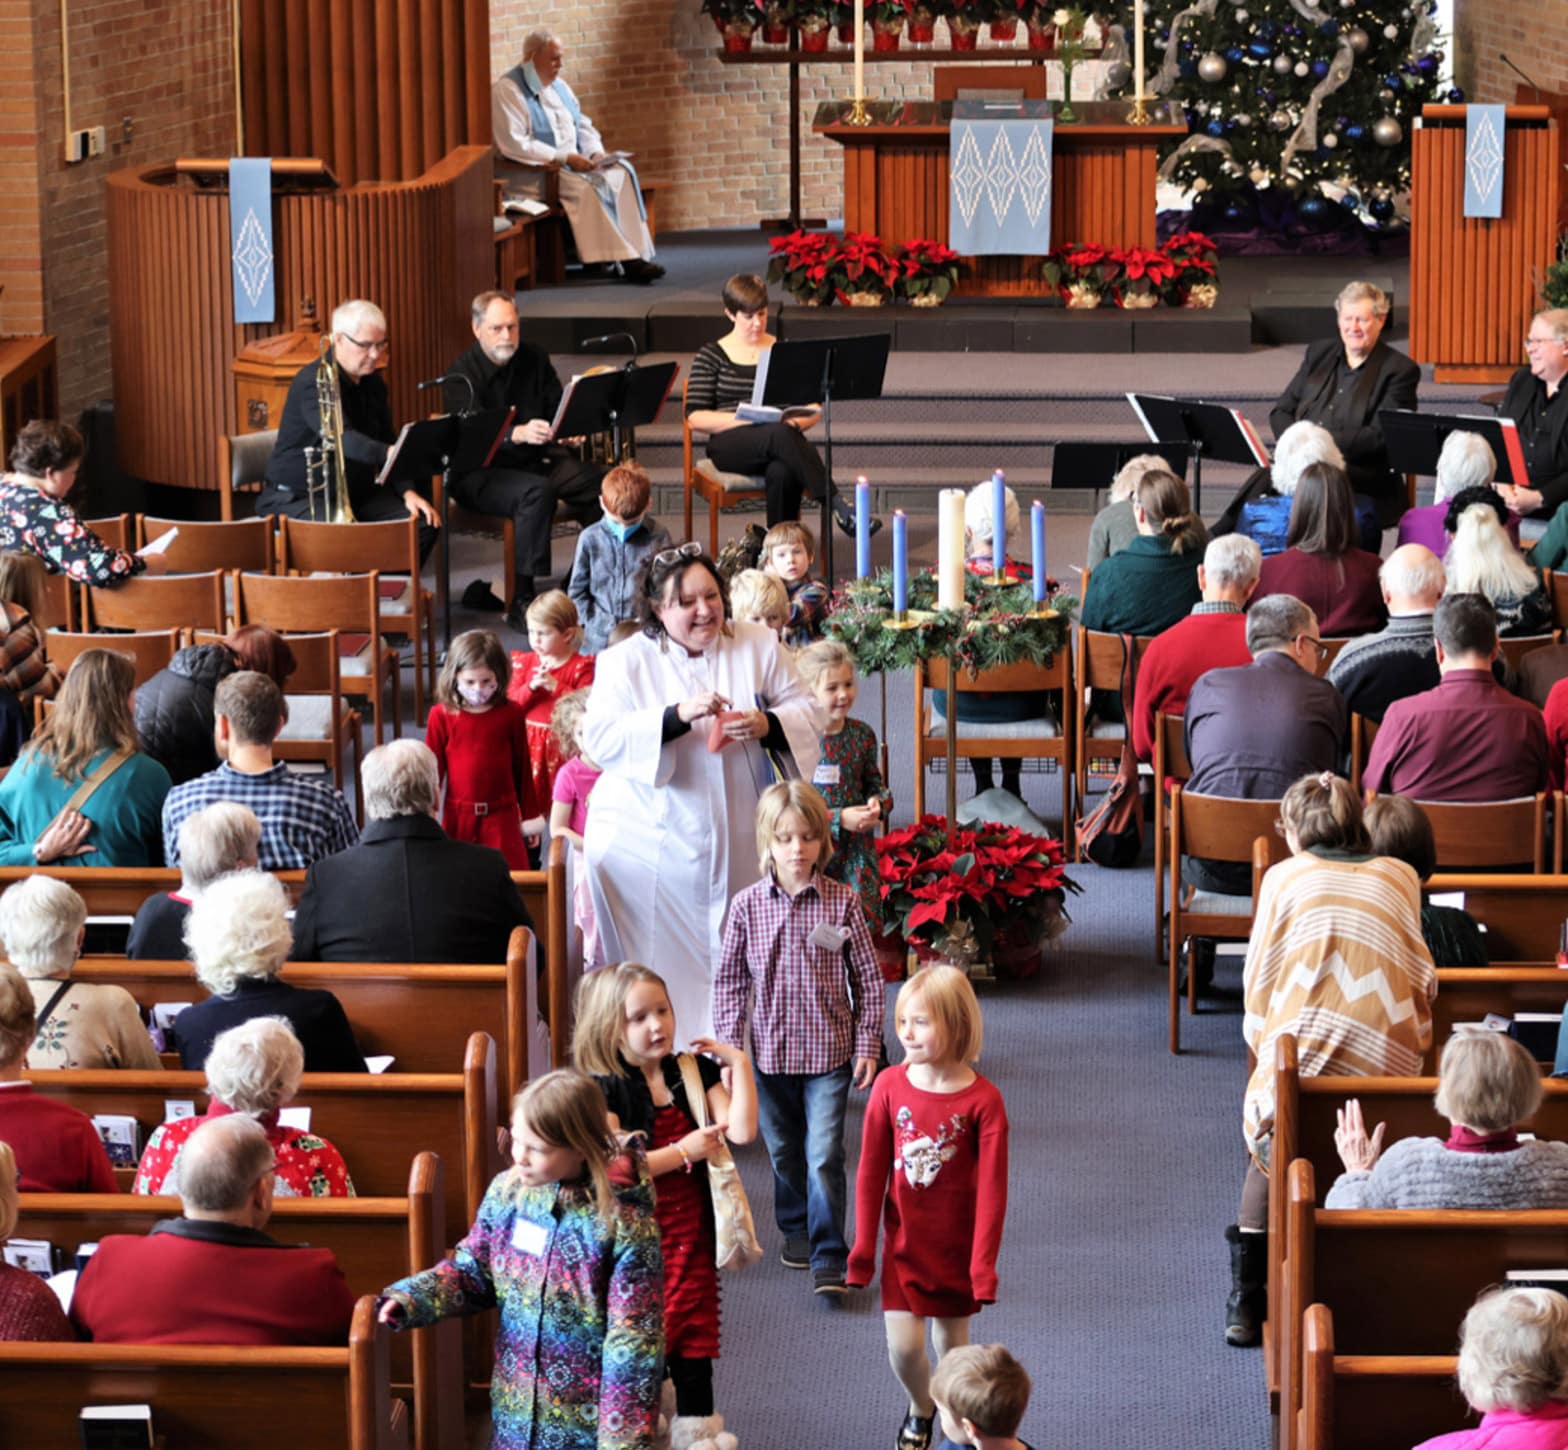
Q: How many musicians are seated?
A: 5